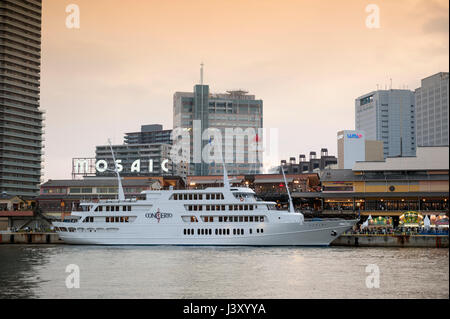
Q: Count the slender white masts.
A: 3